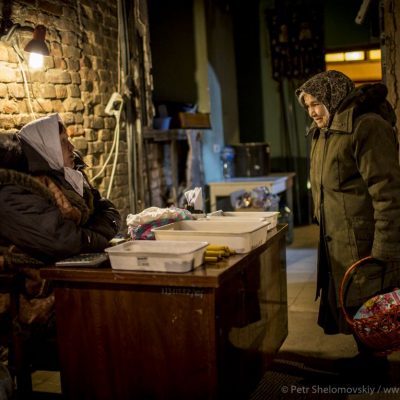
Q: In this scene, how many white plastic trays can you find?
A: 3